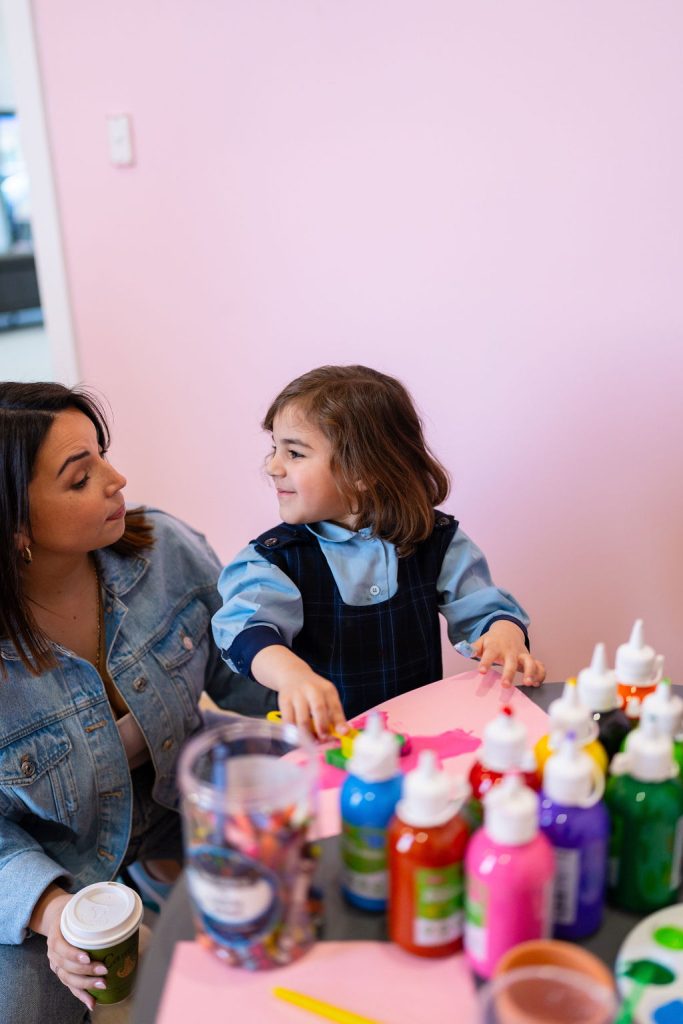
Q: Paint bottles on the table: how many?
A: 10